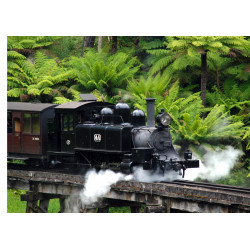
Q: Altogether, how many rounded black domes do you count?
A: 3